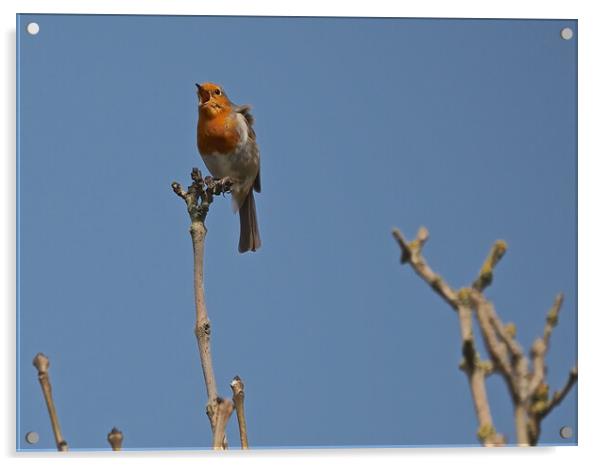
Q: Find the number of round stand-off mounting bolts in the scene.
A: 4